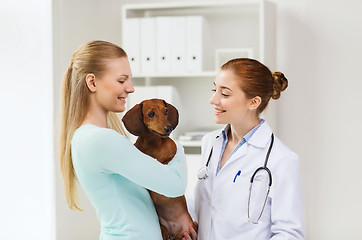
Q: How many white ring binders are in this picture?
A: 5